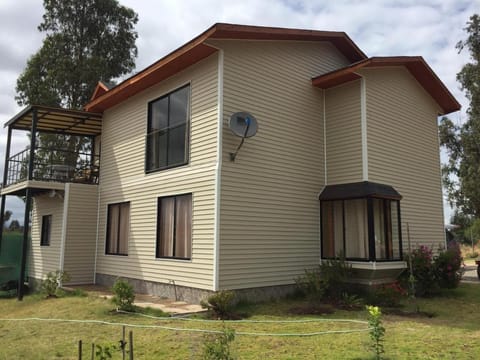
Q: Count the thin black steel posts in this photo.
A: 2